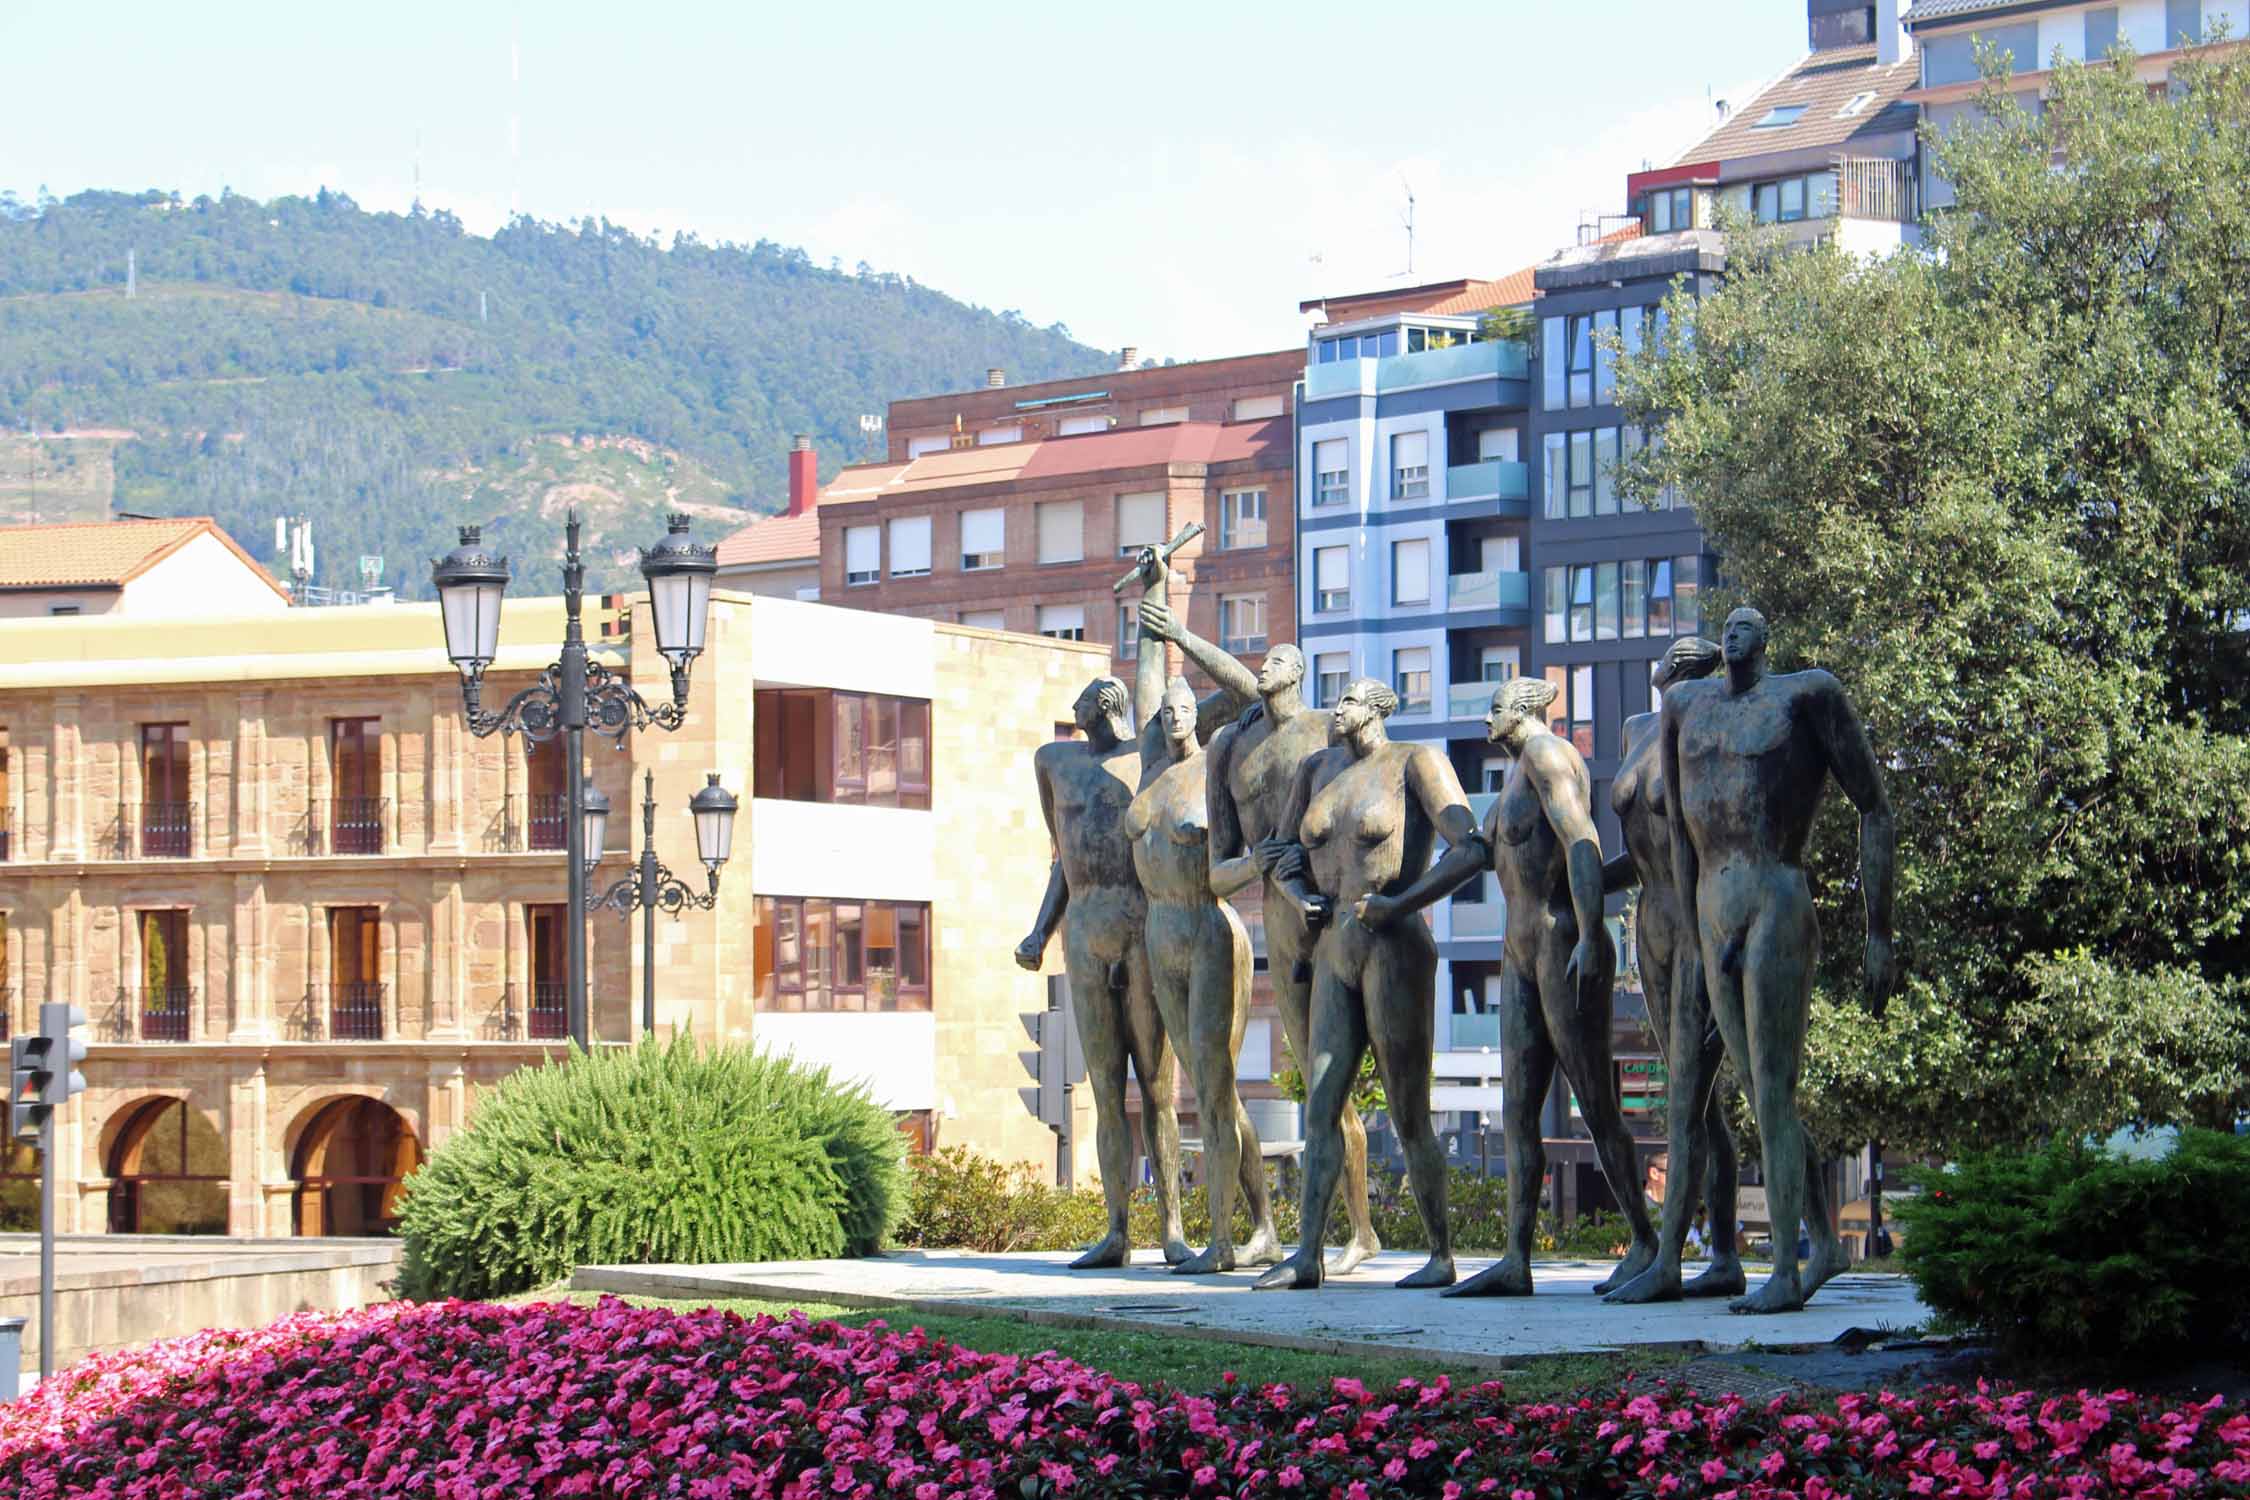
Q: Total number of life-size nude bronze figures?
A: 7